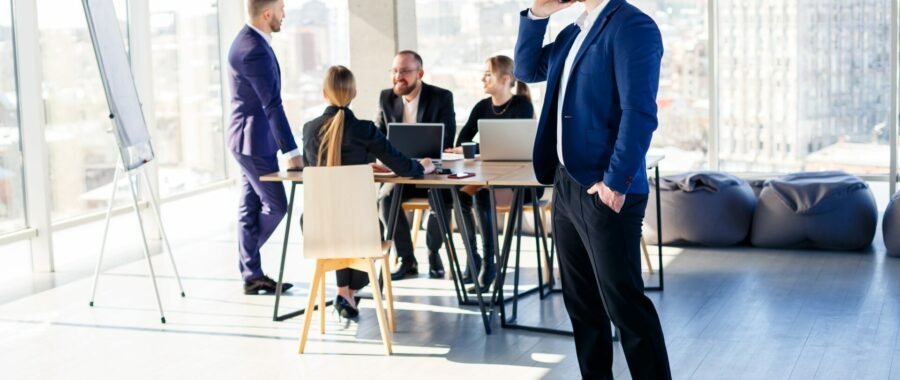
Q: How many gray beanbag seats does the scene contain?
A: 3